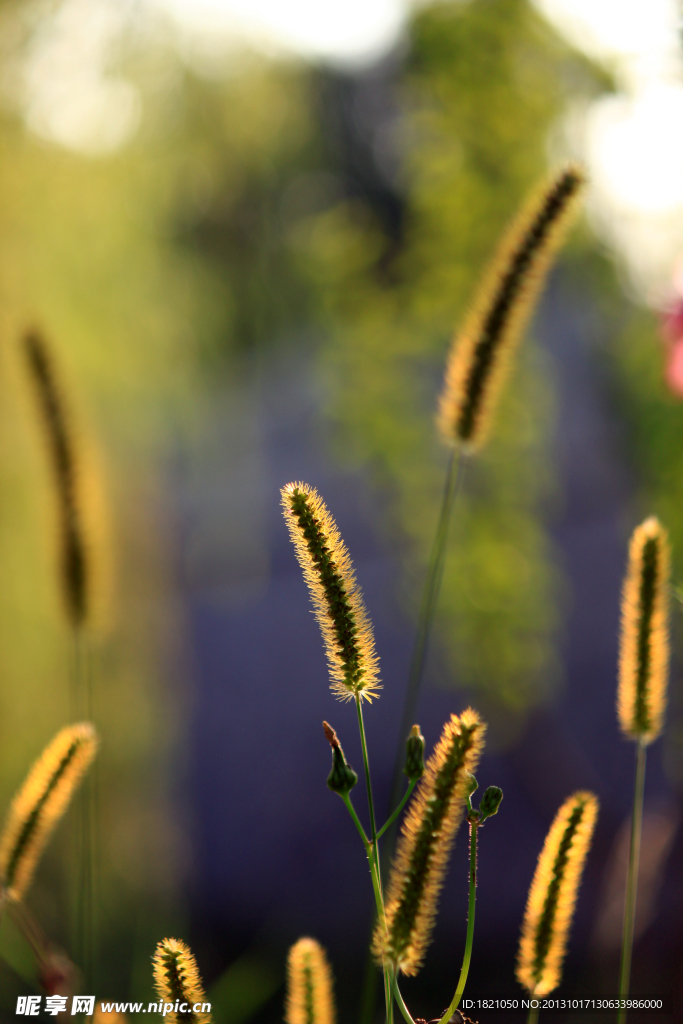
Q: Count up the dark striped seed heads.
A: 9